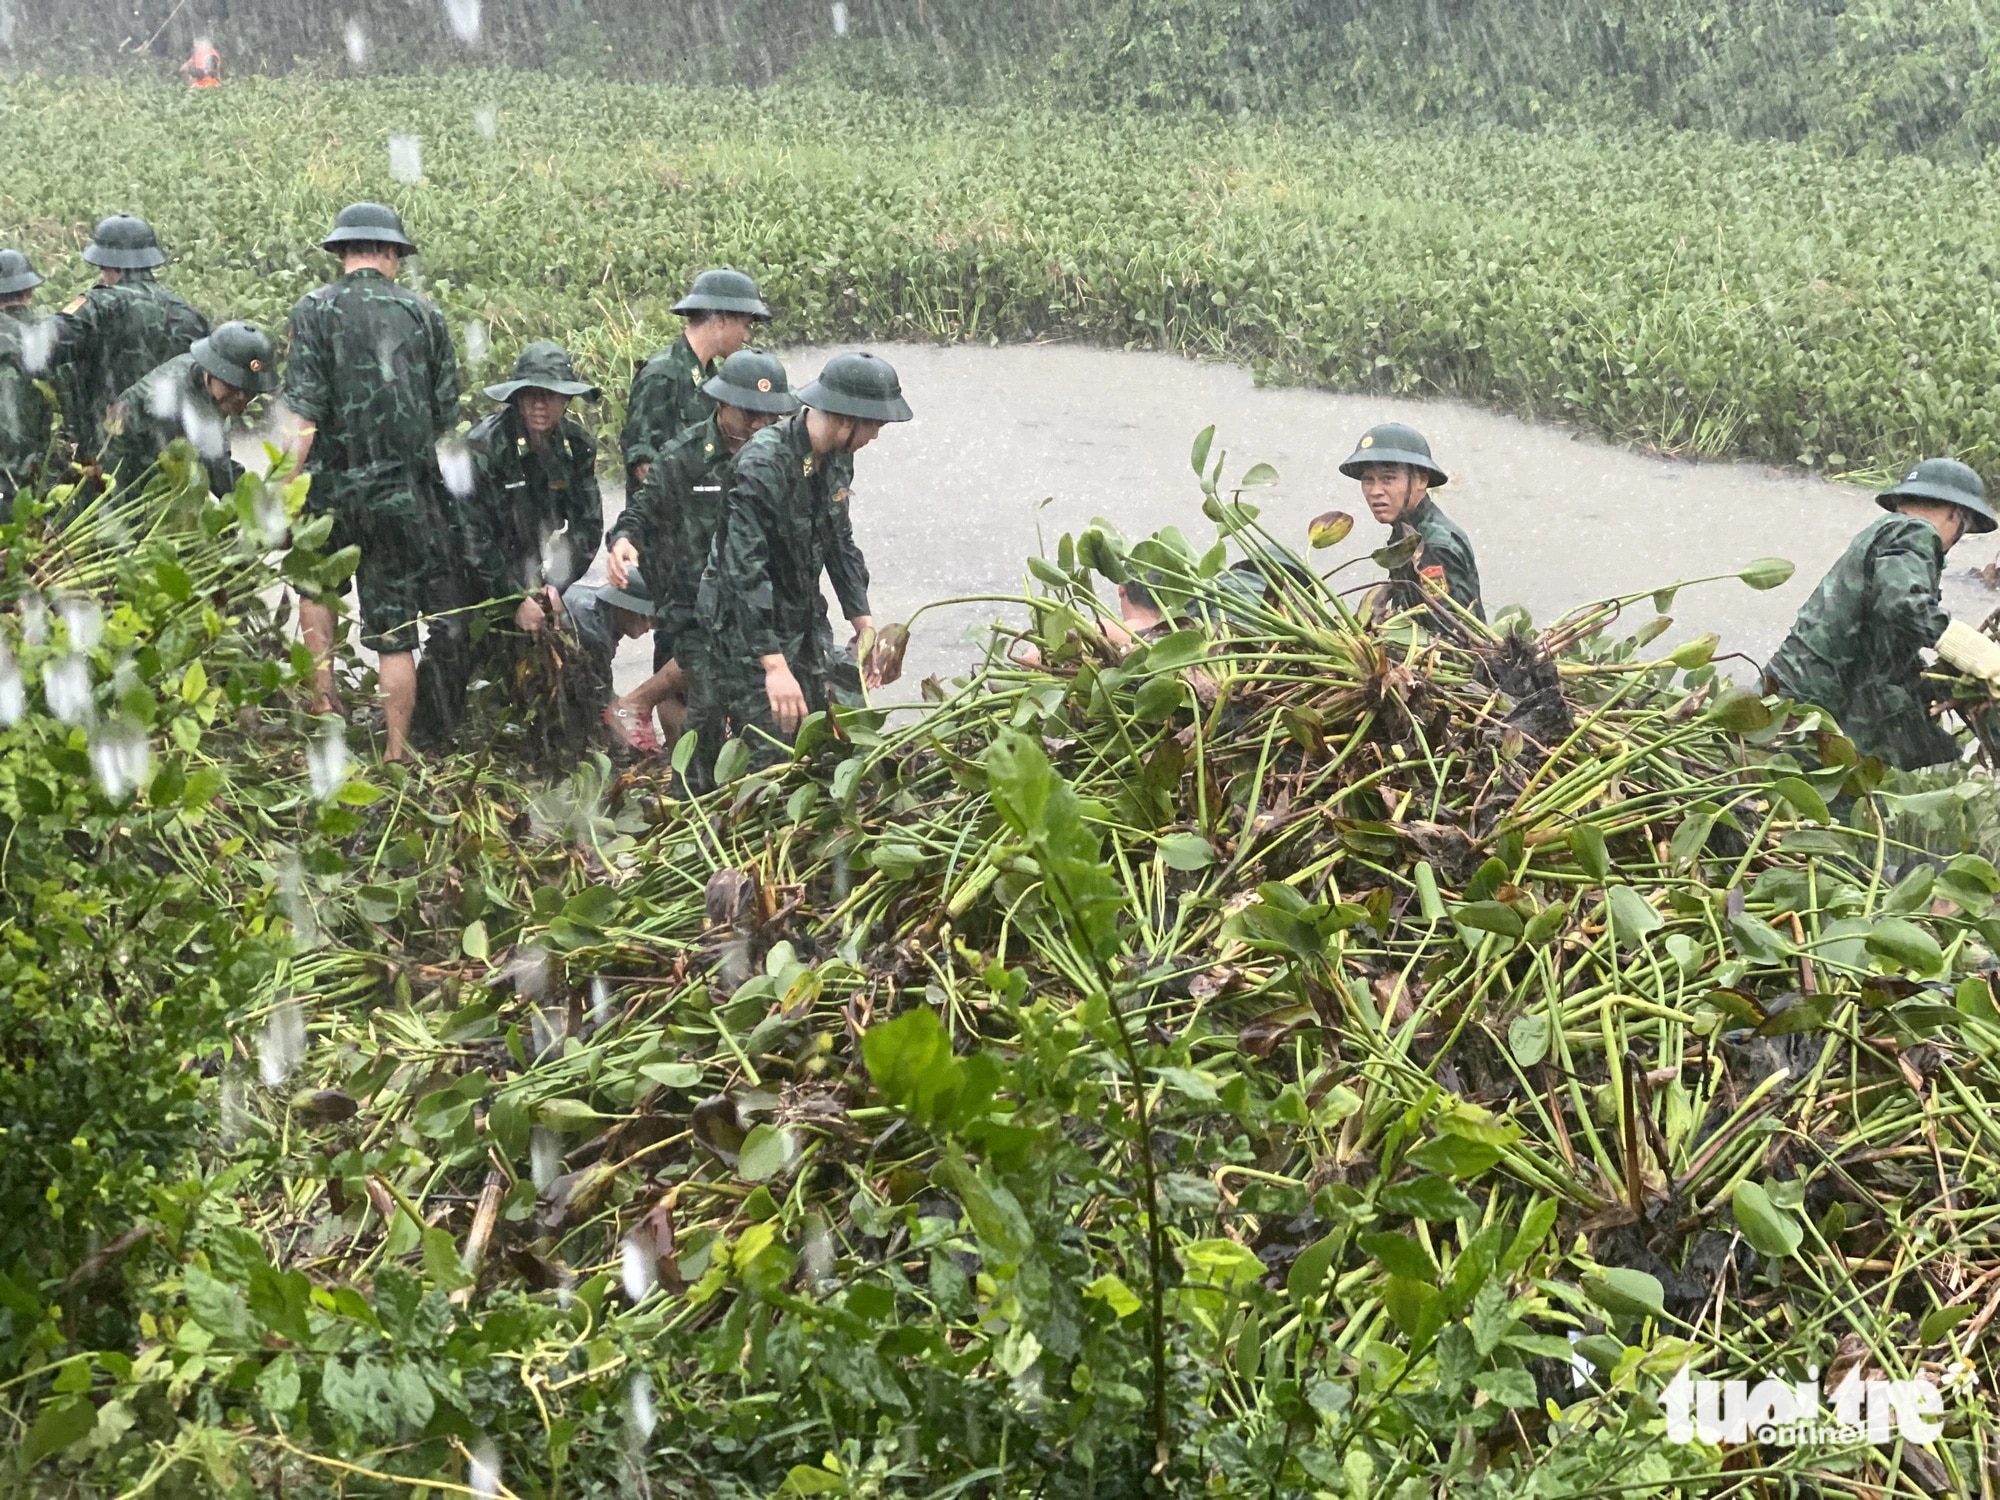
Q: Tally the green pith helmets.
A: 11